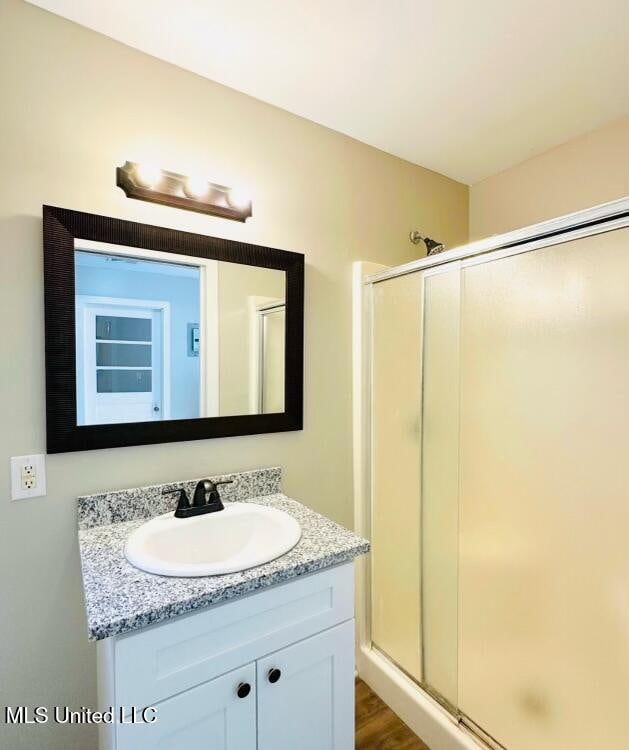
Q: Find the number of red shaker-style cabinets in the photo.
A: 0